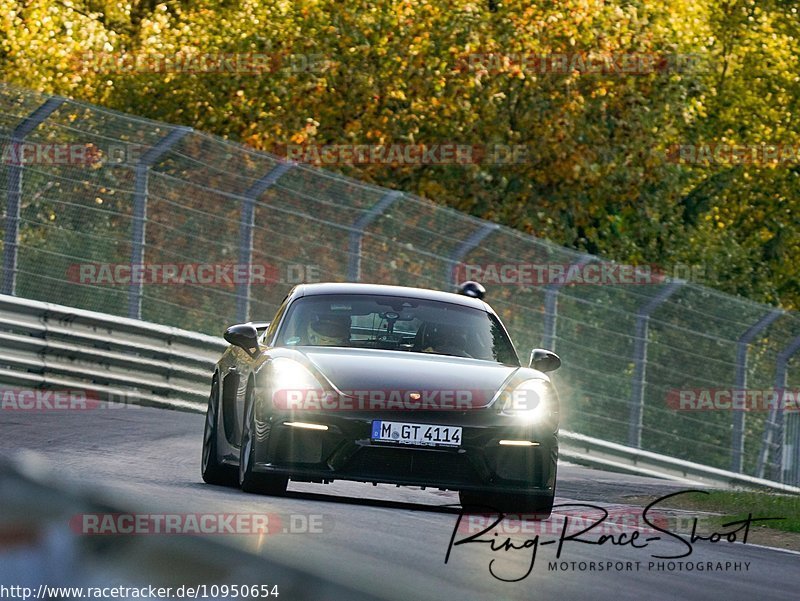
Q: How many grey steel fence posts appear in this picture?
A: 9